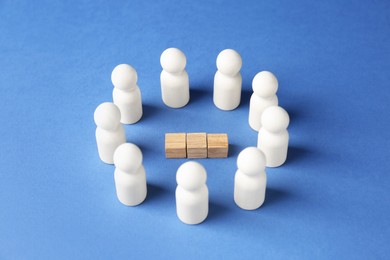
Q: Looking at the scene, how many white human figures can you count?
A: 9